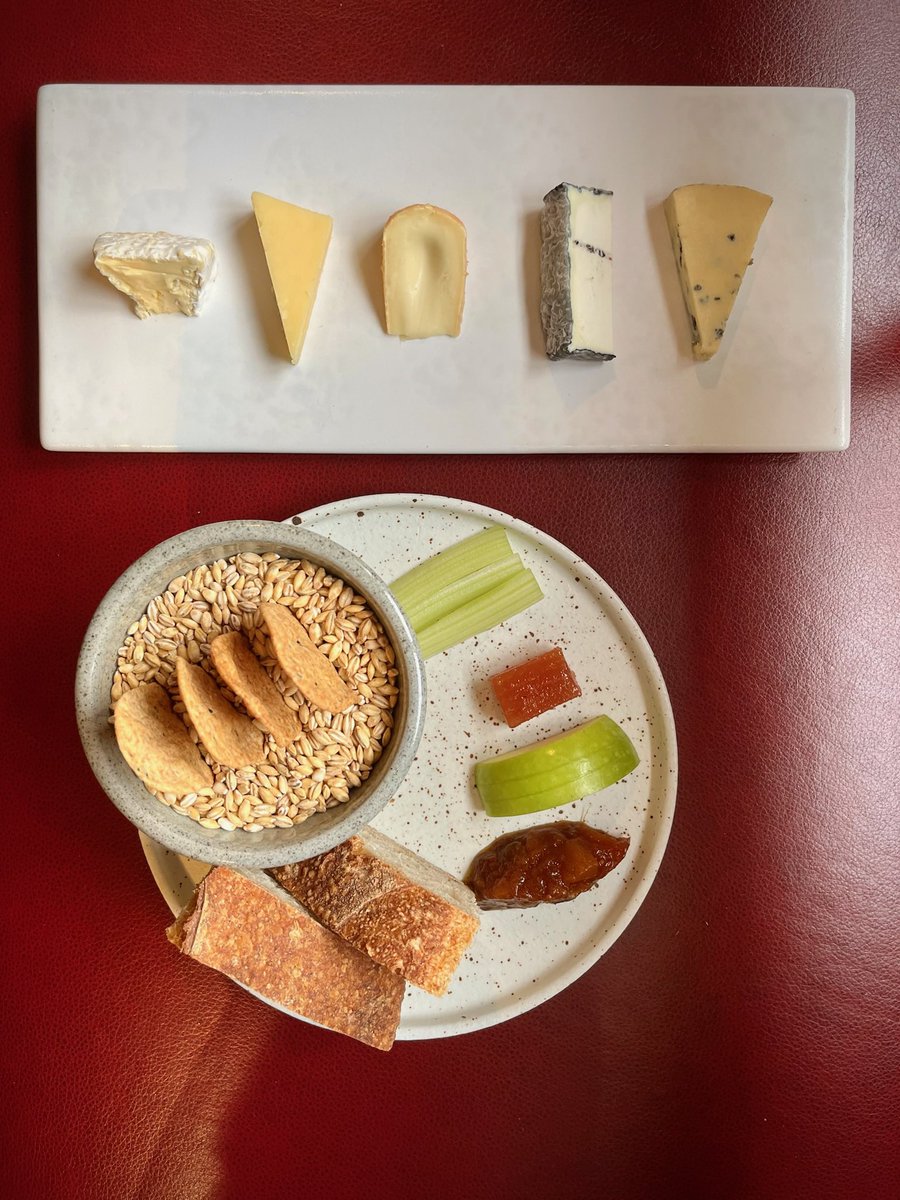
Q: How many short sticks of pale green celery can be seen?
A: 3